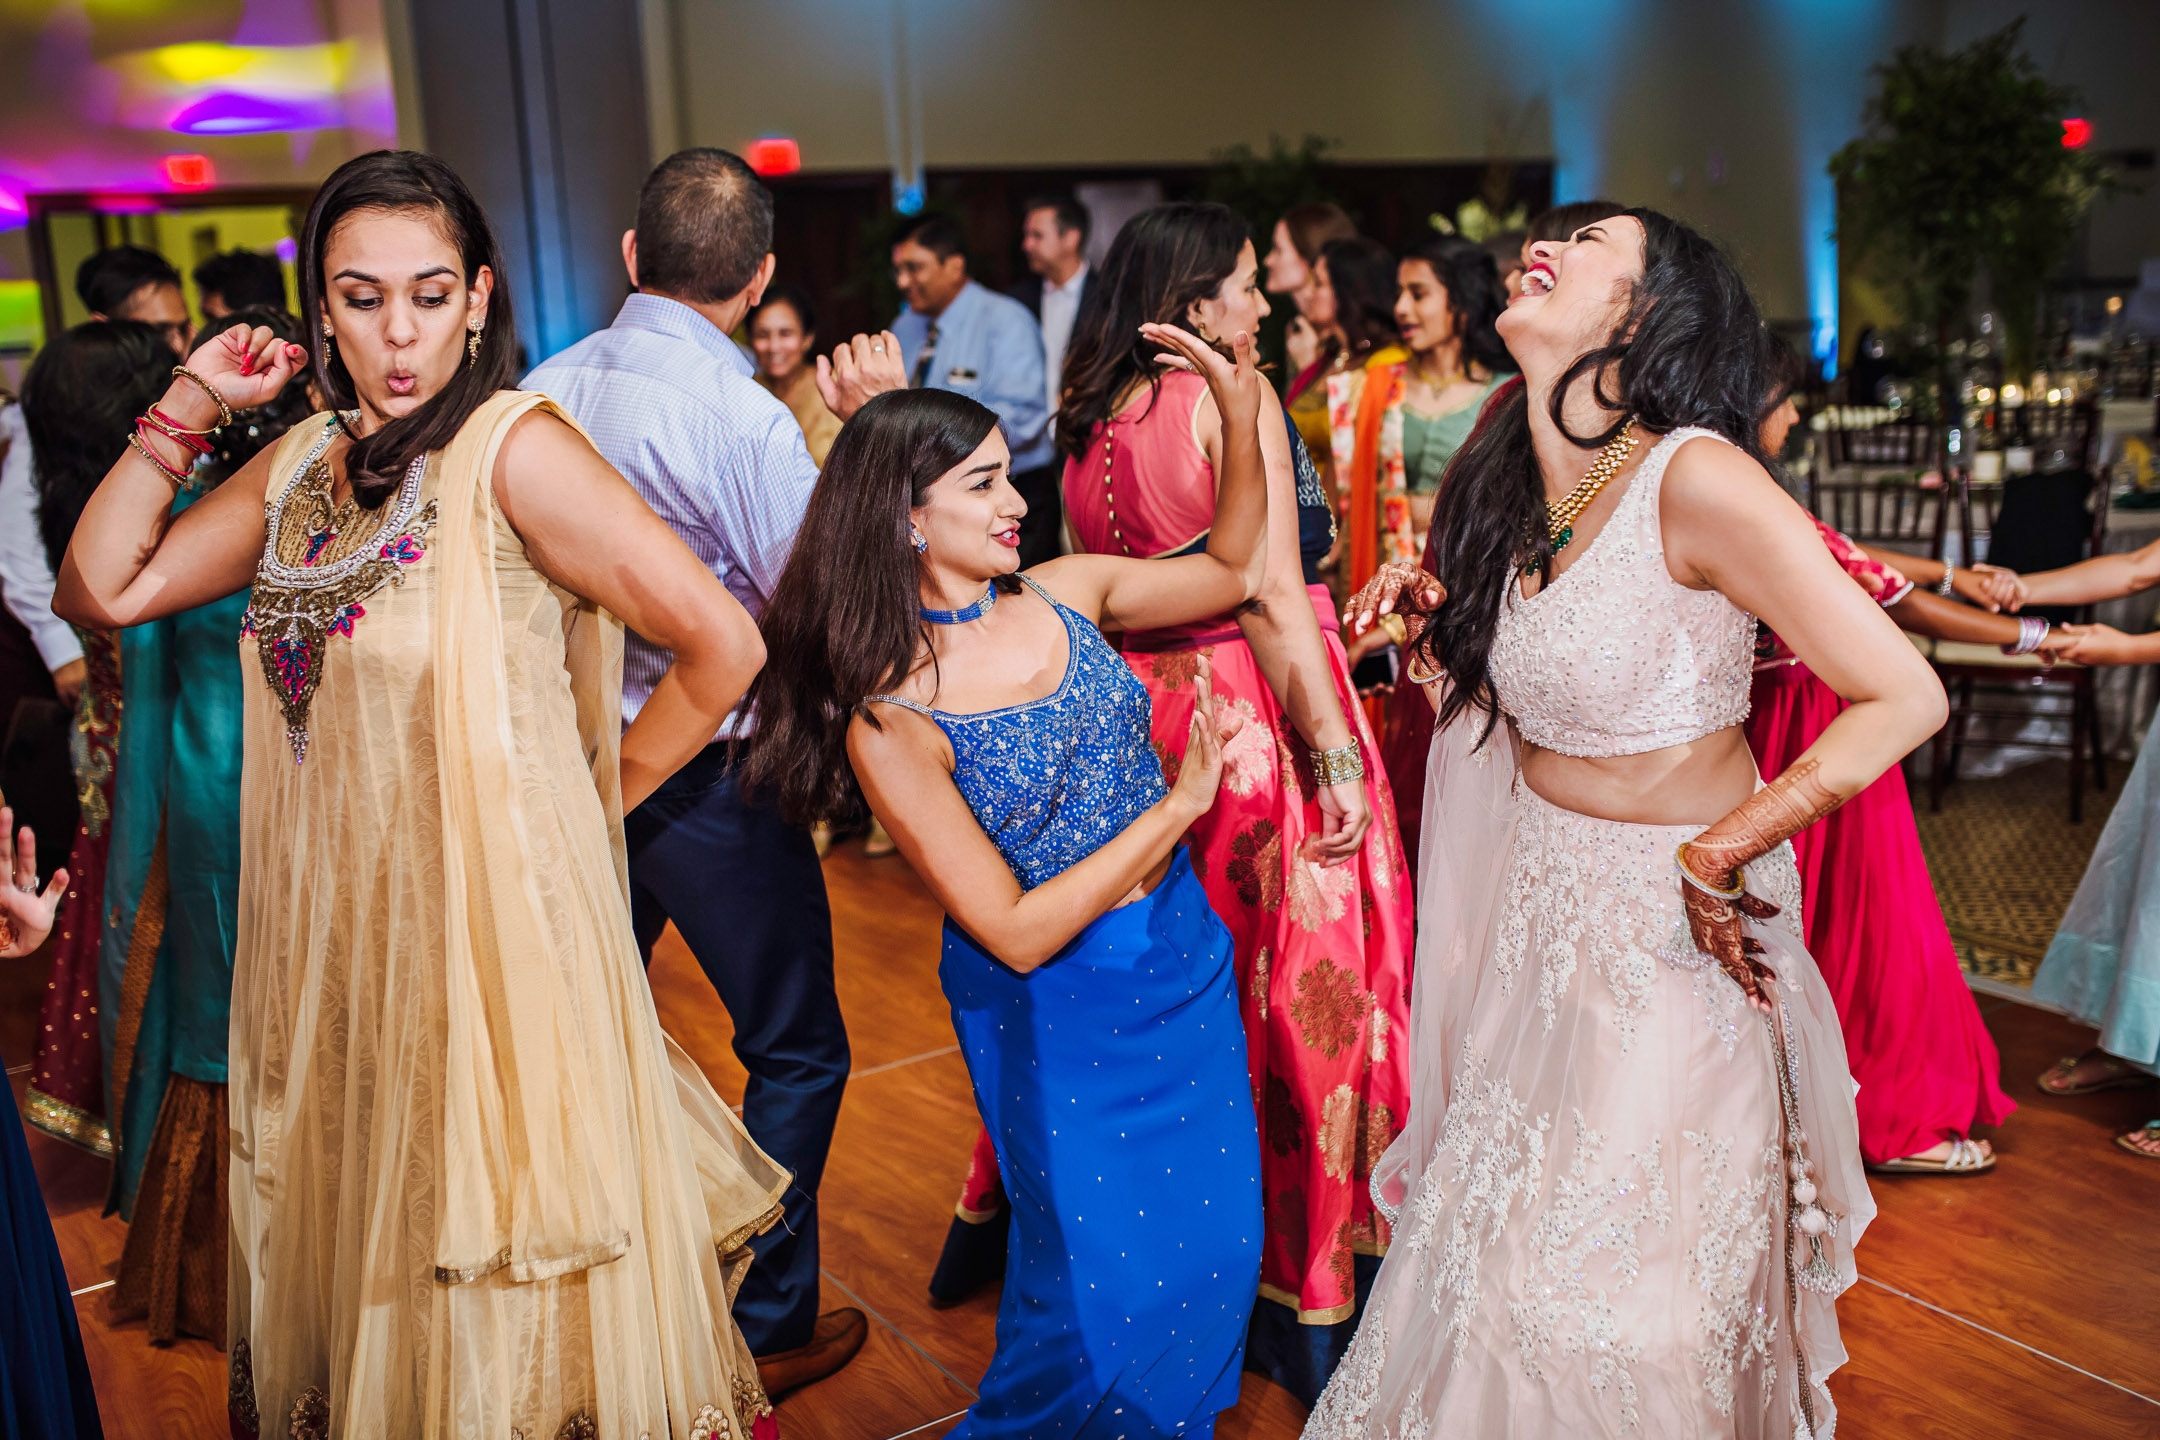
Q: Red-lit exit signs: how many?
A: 3